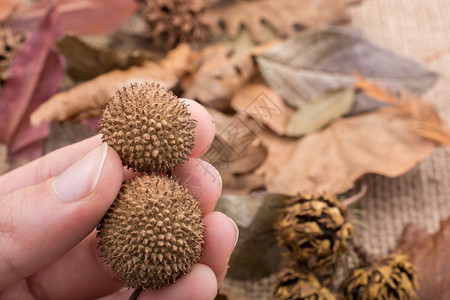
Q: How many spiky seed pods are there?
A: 2